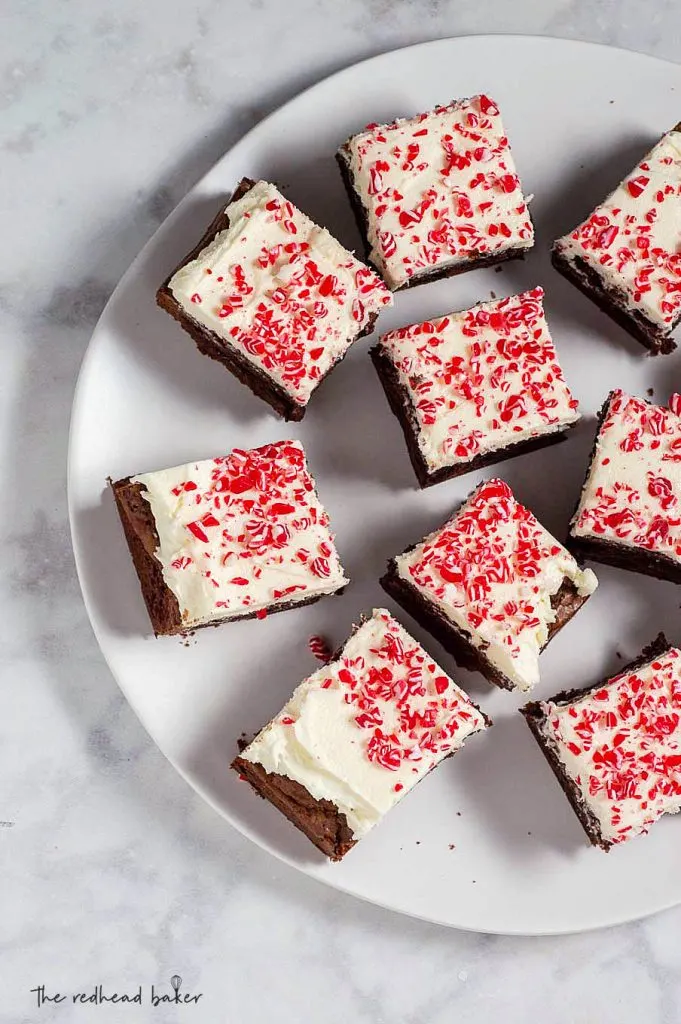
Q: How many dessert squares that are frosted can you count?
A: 9